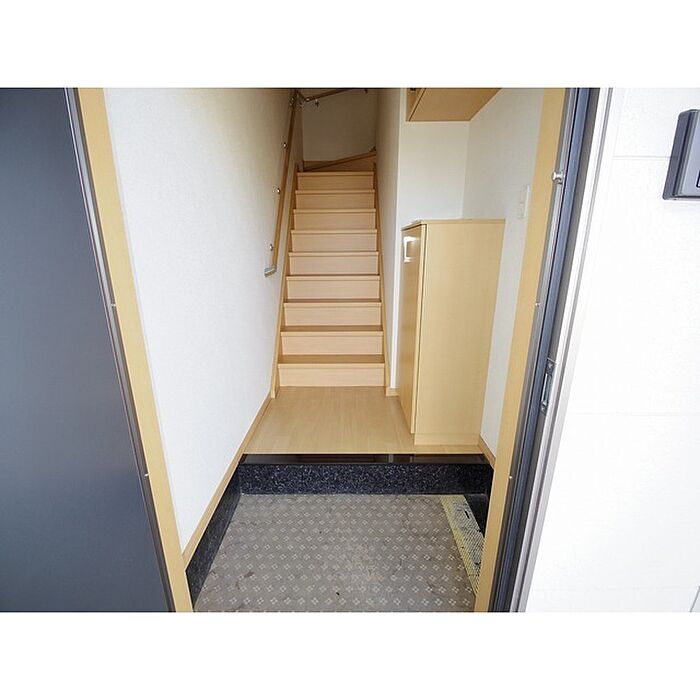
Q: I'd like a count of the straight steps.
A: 9